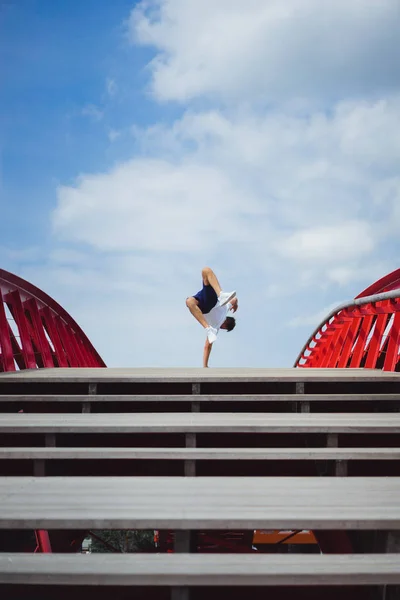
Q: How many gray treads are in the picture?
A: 6